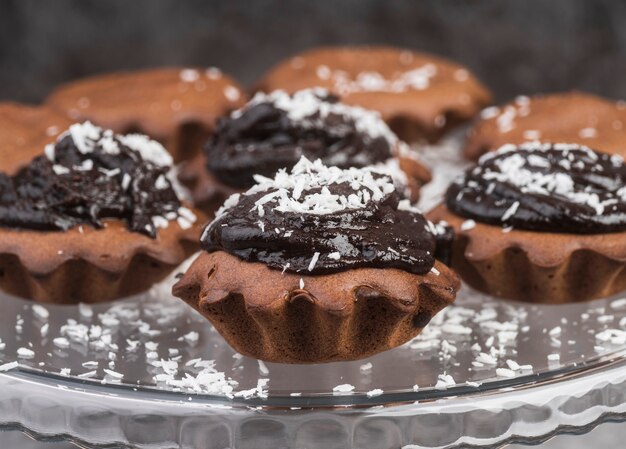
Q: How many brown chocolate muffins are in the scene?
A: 8